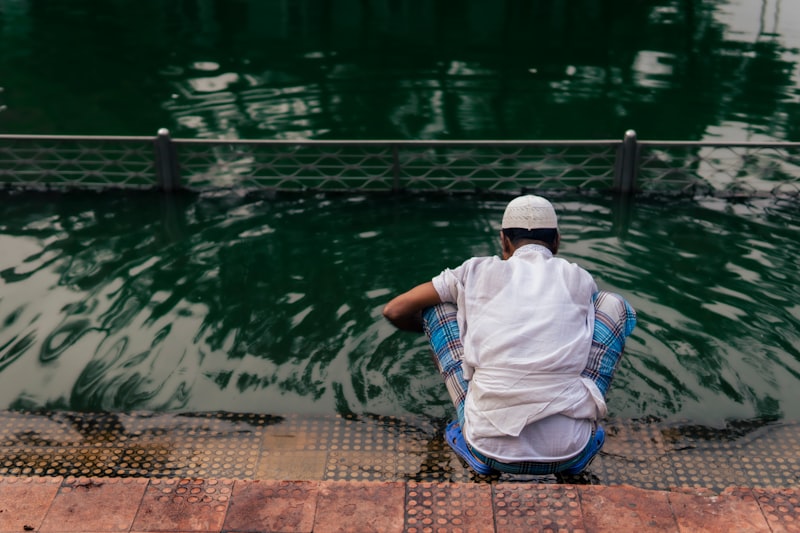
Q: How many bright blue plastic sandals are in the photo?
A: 2